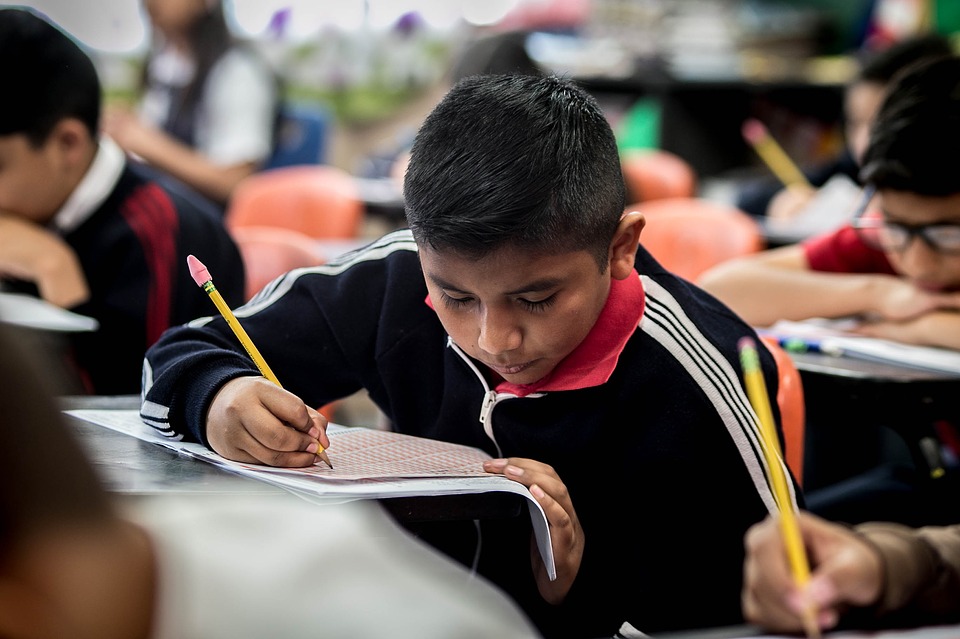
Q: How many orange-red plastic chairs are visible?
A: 5